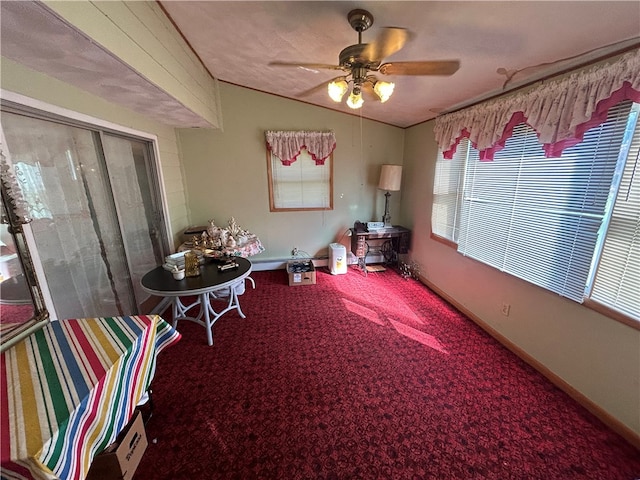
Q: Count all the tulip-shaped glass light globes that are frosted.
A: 3